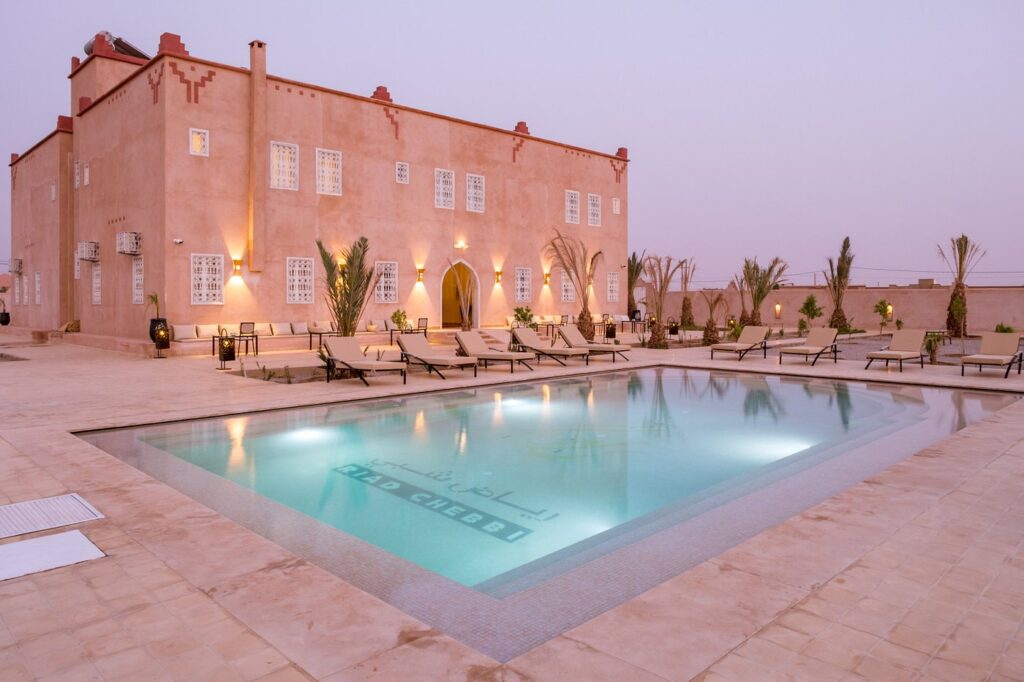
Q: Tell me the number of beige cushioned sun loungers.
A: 9